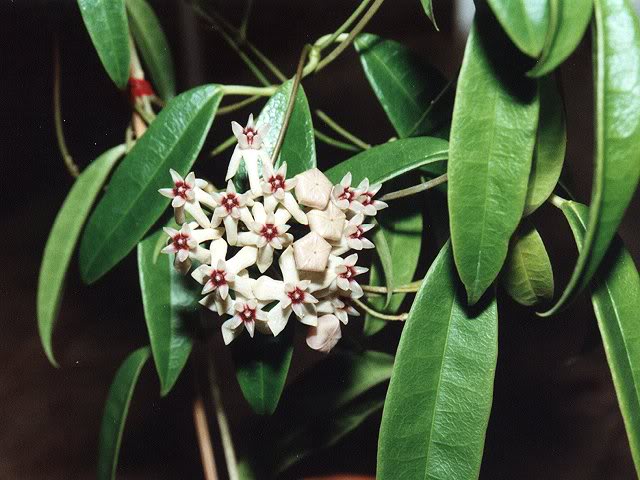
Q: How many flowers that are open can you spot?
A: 14